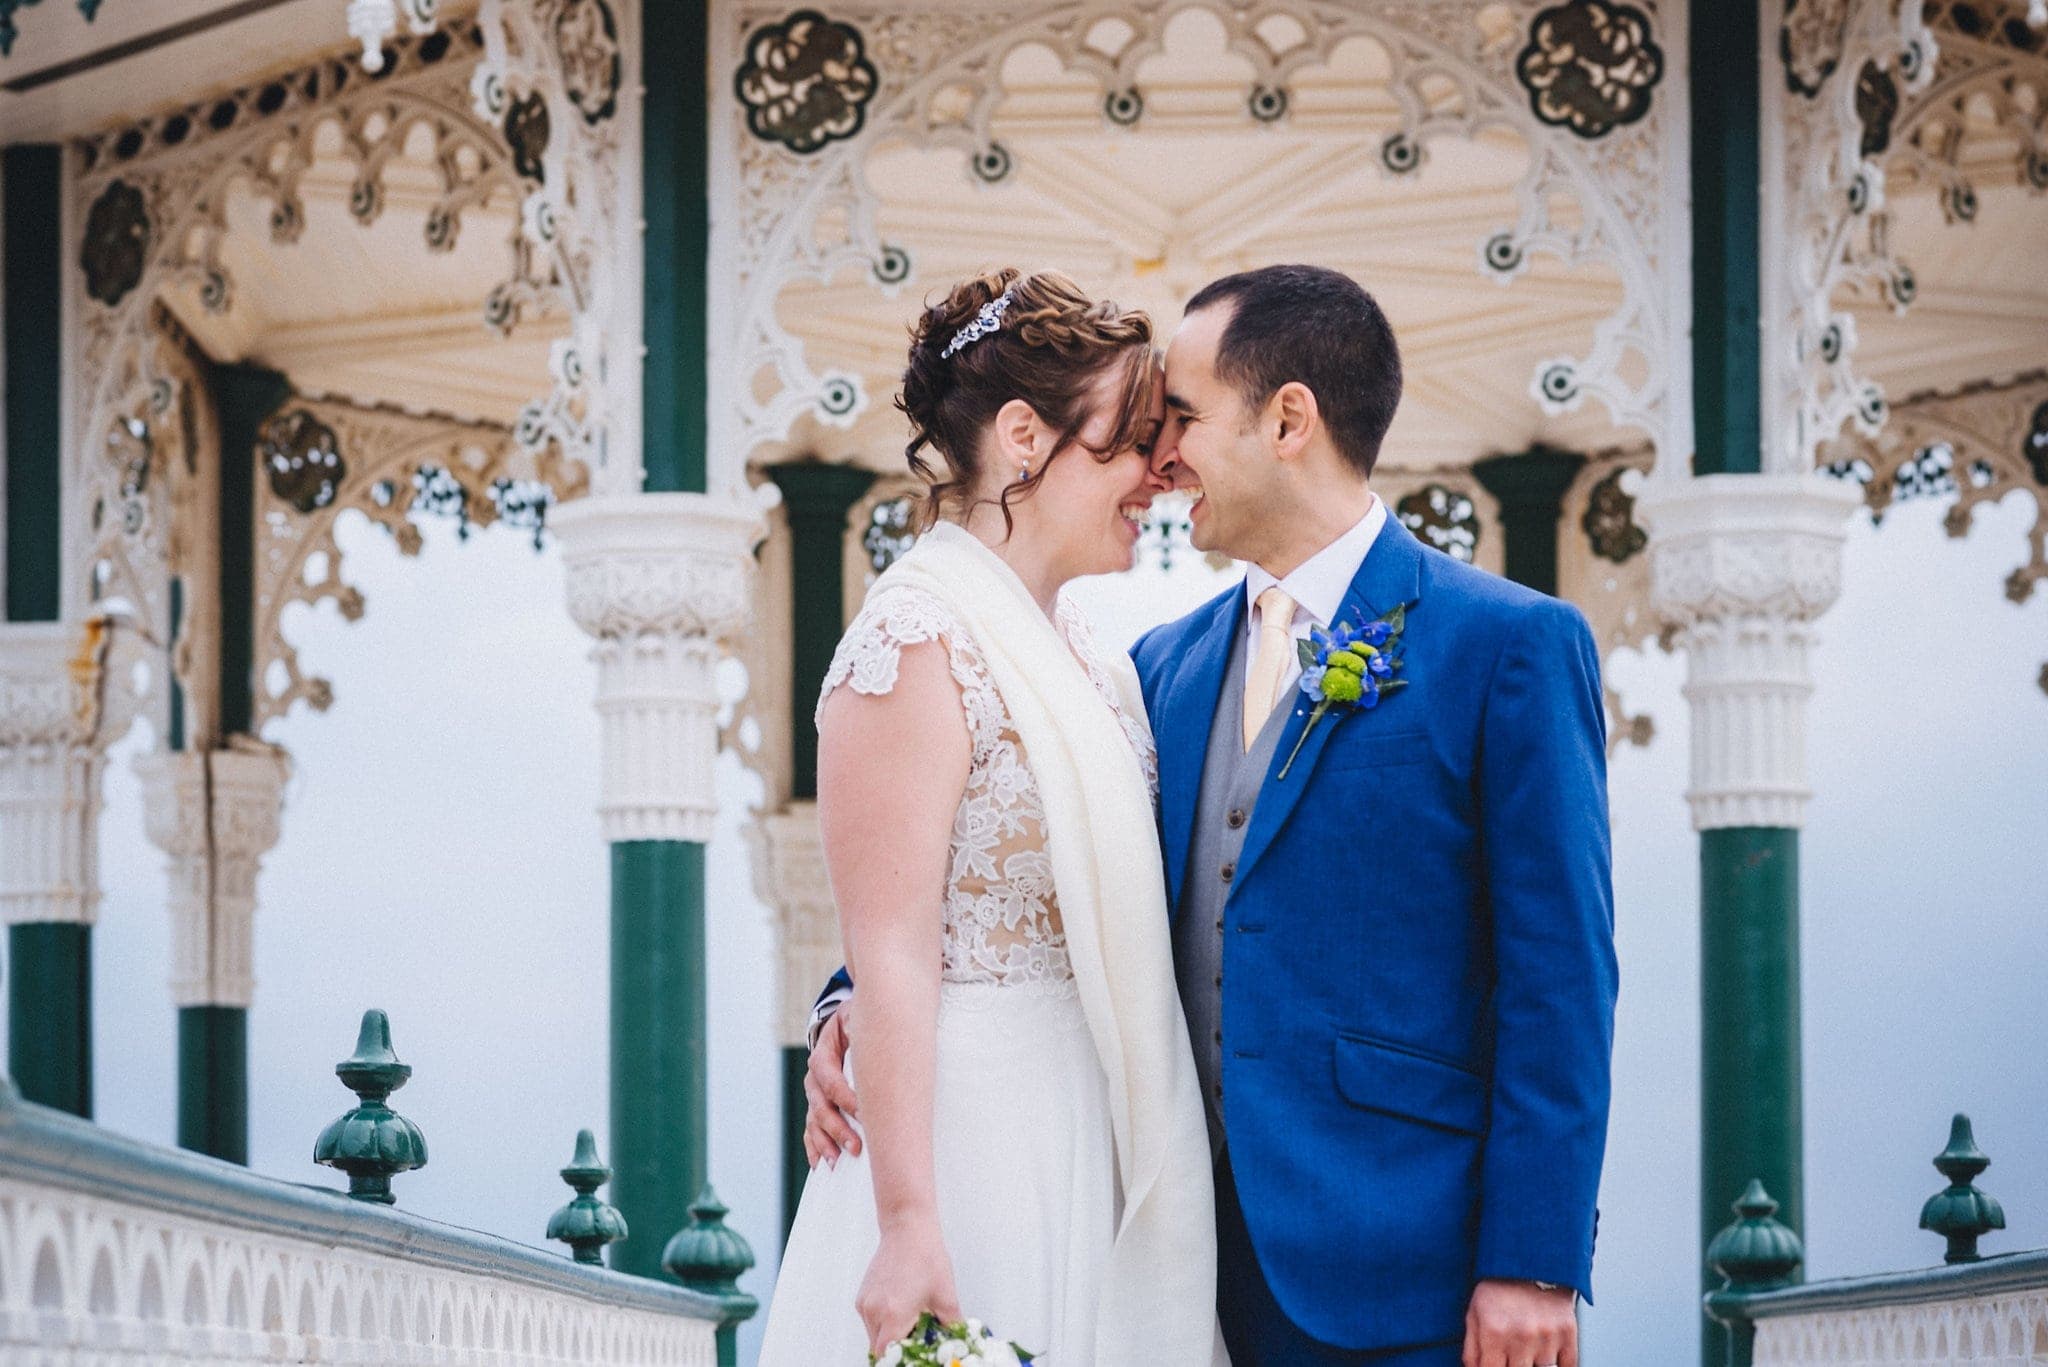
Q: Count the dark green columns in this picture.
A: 6